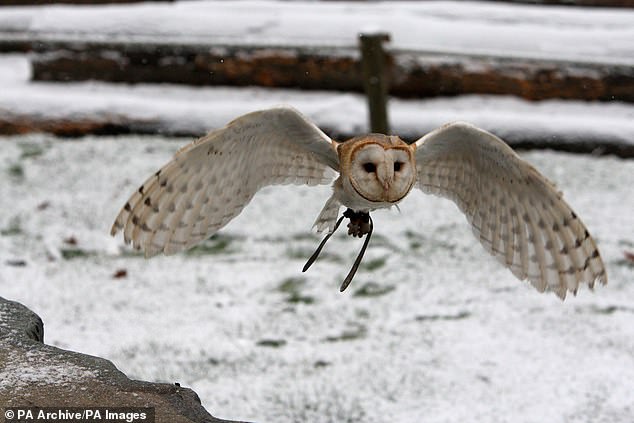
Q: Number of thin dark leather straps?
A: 2